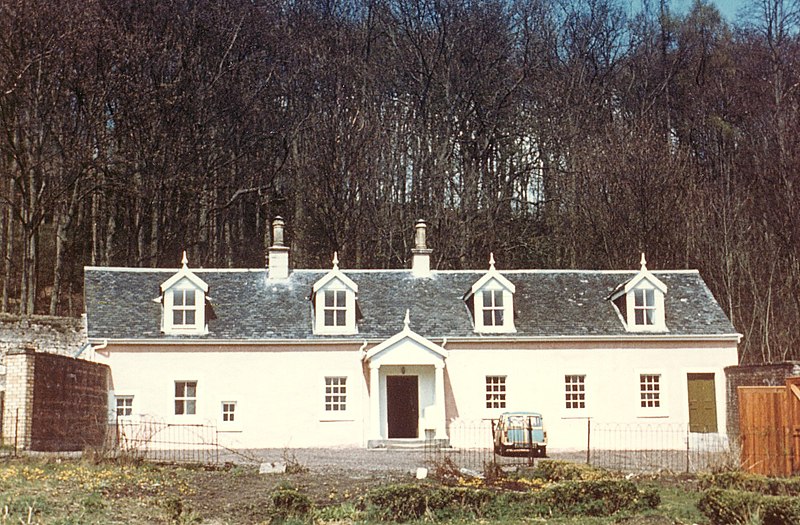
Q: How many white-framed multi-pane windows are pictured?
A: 11